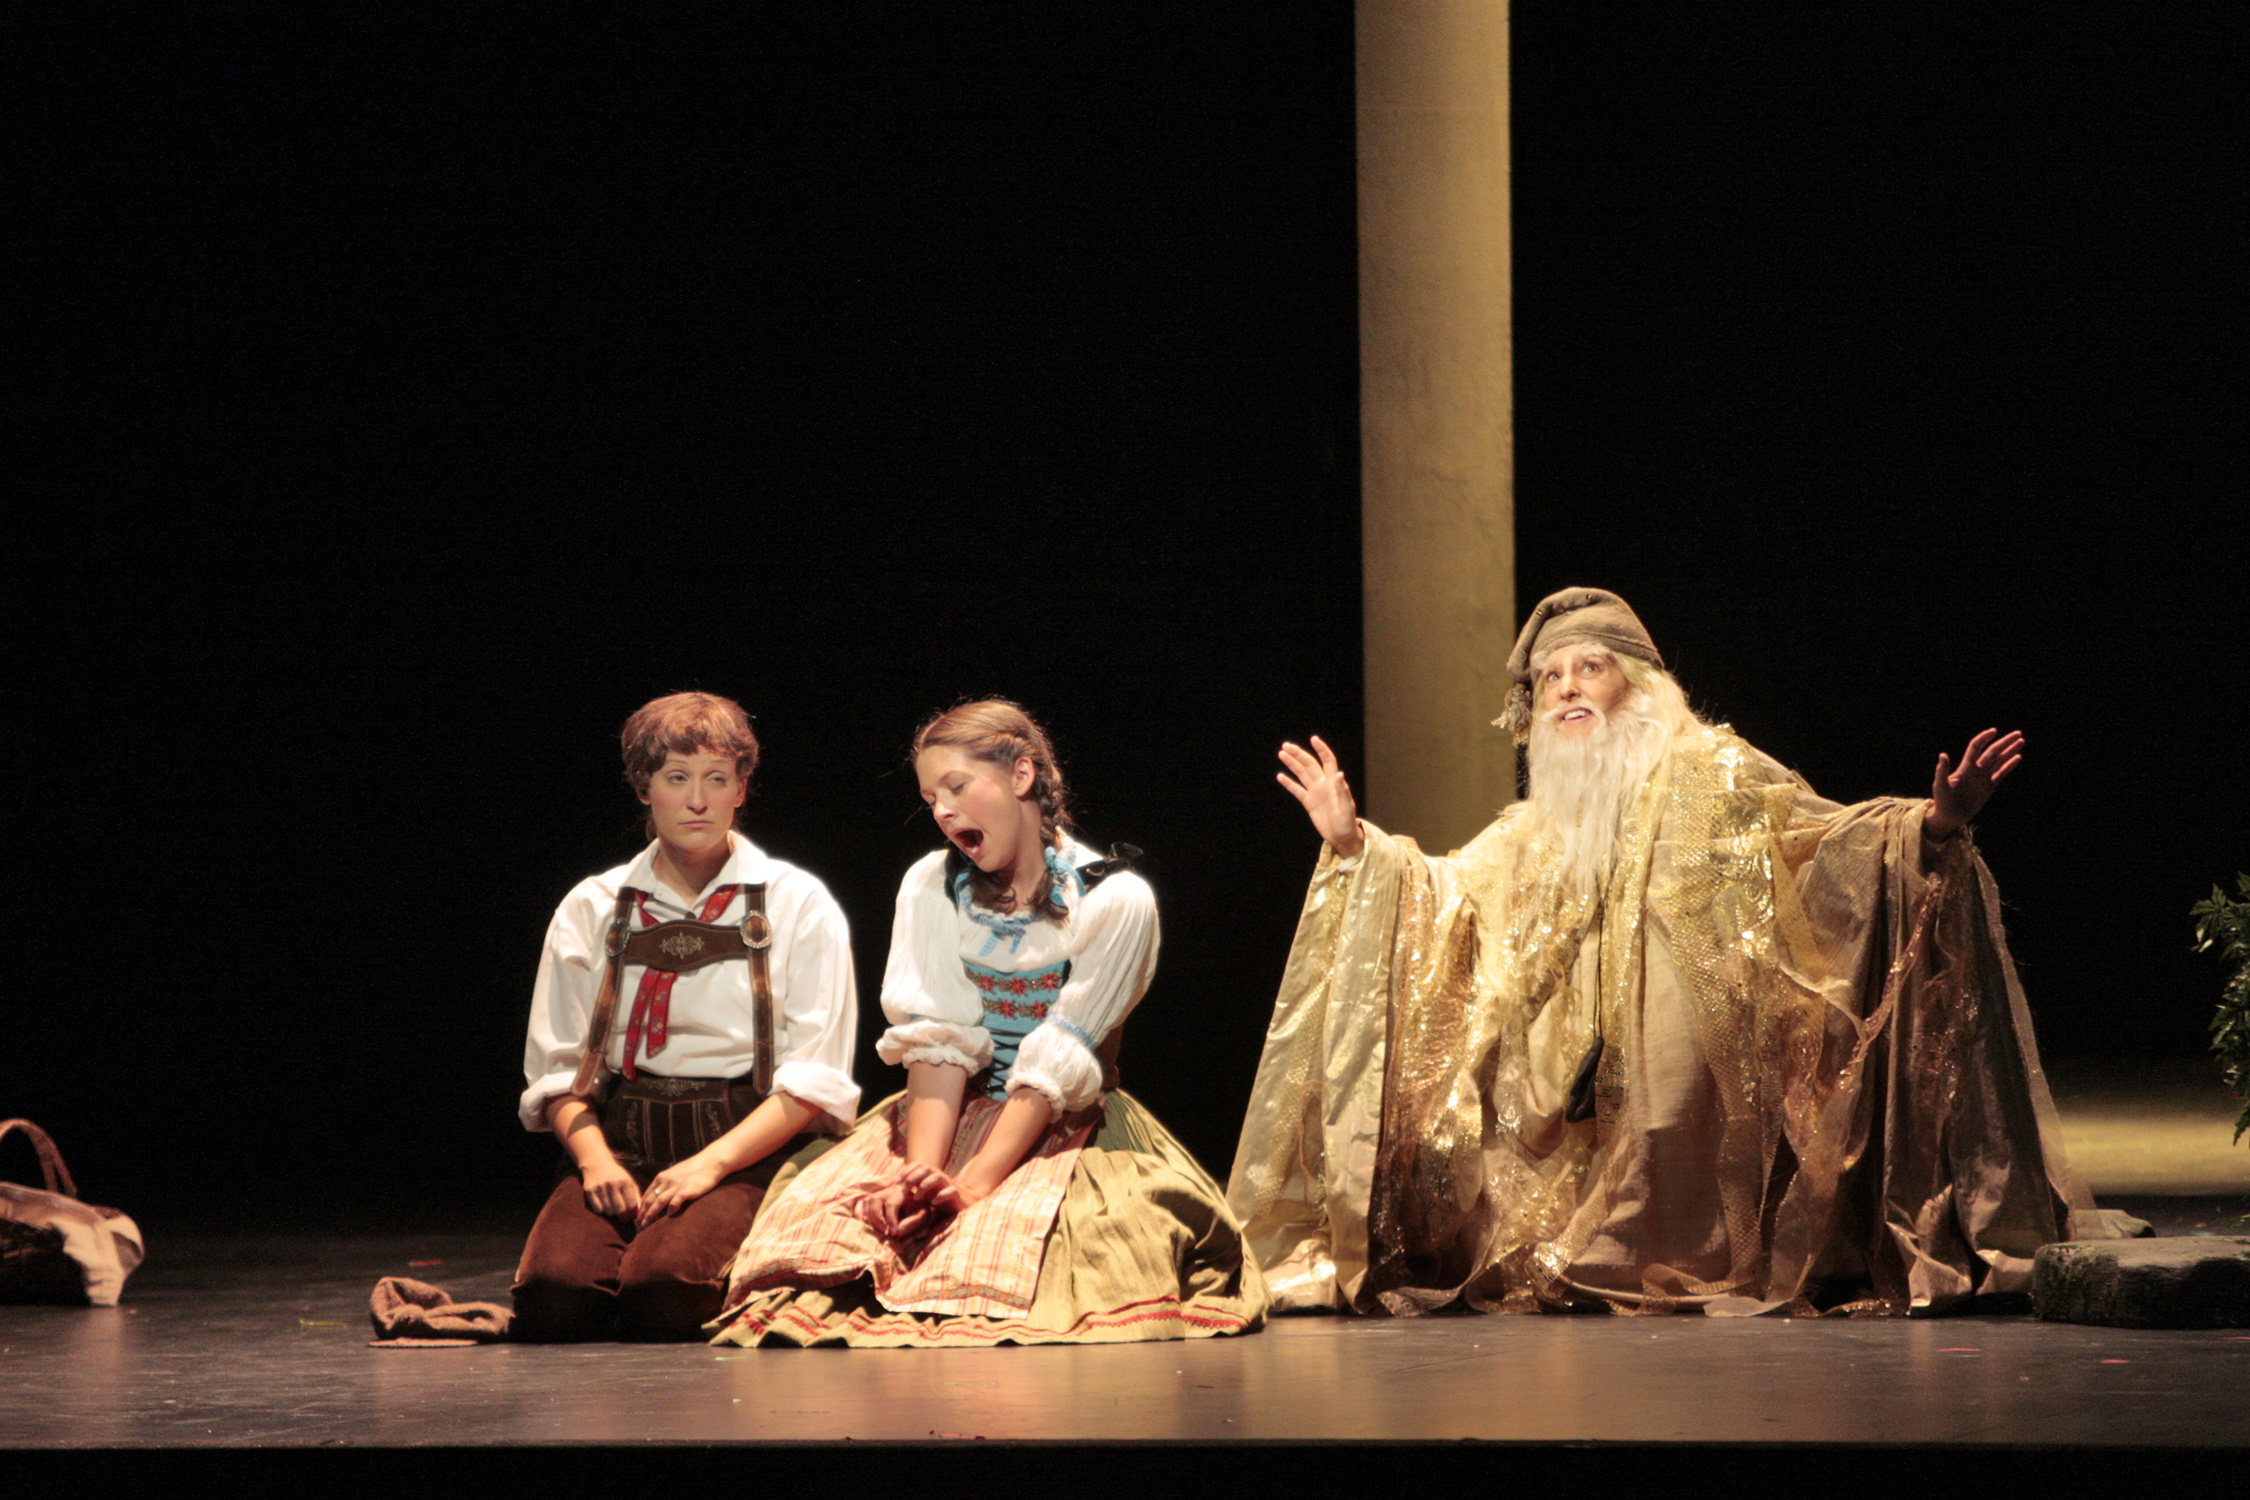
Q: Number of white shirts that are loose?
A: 2